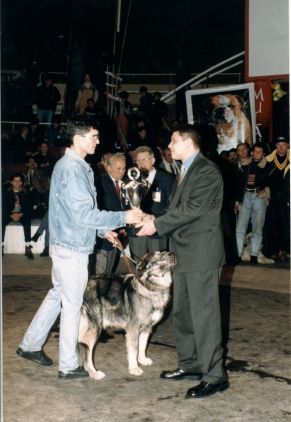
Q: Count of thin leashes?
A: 1